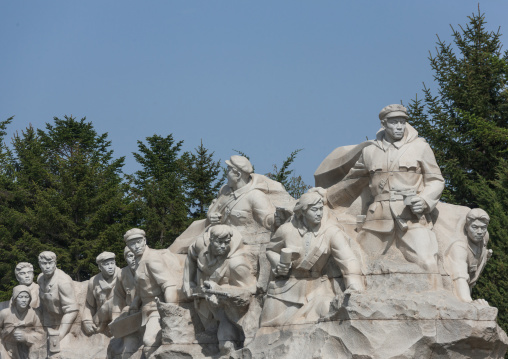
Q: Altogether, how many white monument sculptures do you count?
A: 11